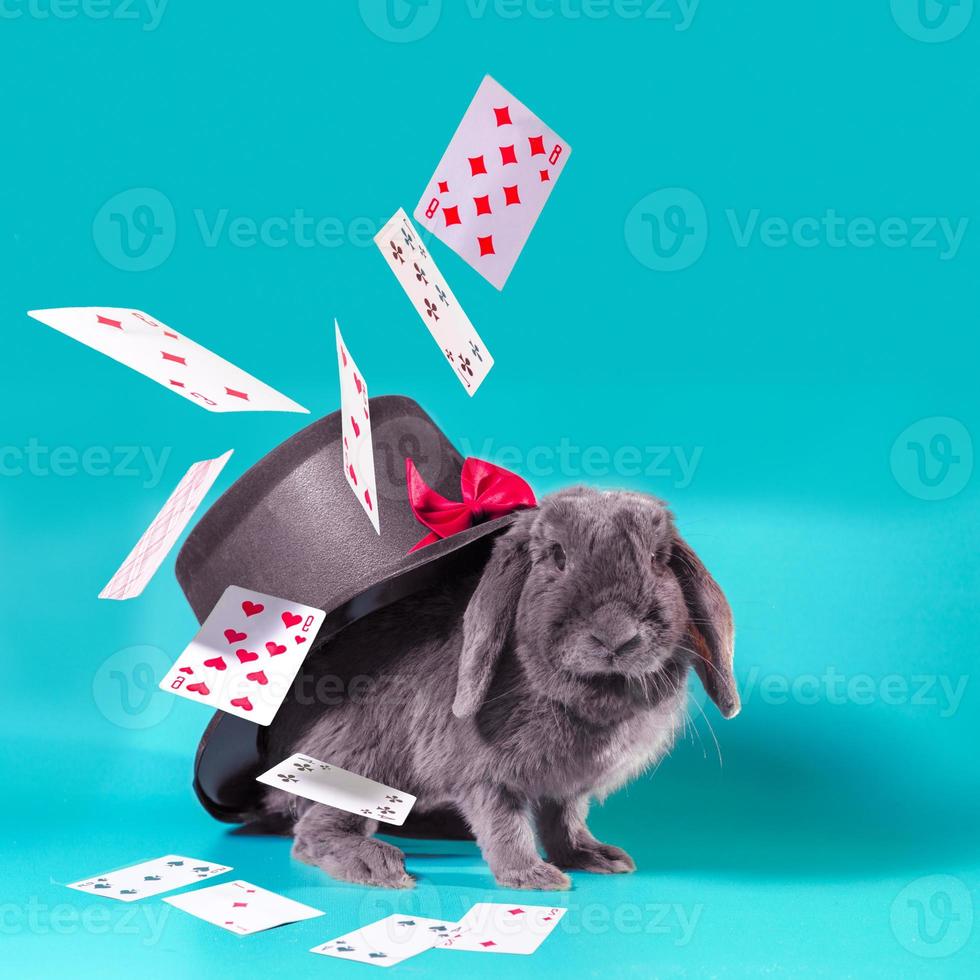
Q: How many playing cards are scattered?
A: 11